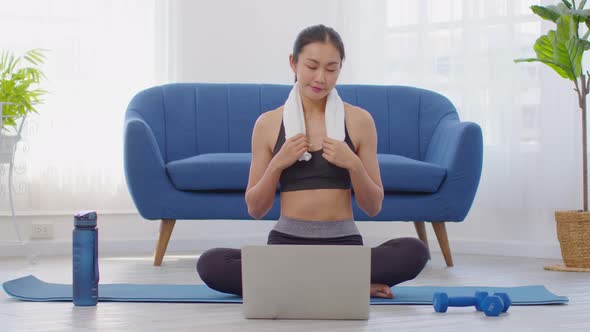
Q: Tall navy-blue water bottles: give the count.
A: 1